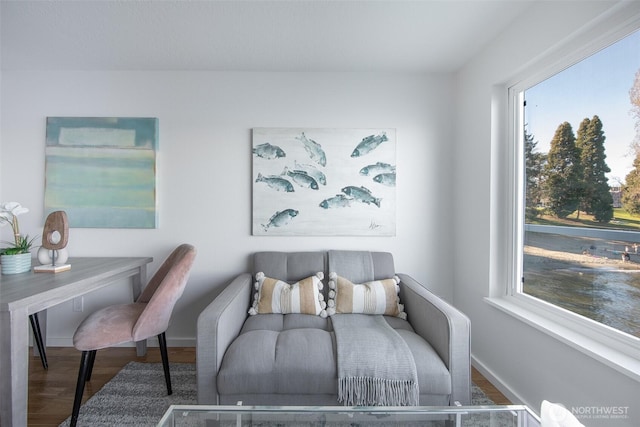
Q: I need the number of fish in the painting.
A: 11